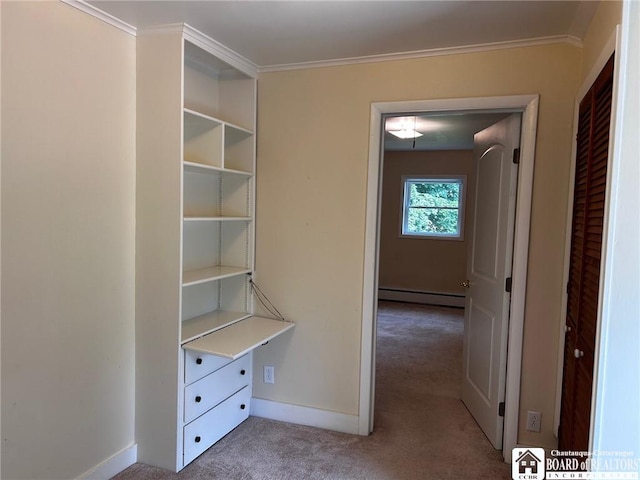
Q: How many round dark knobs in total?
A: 5